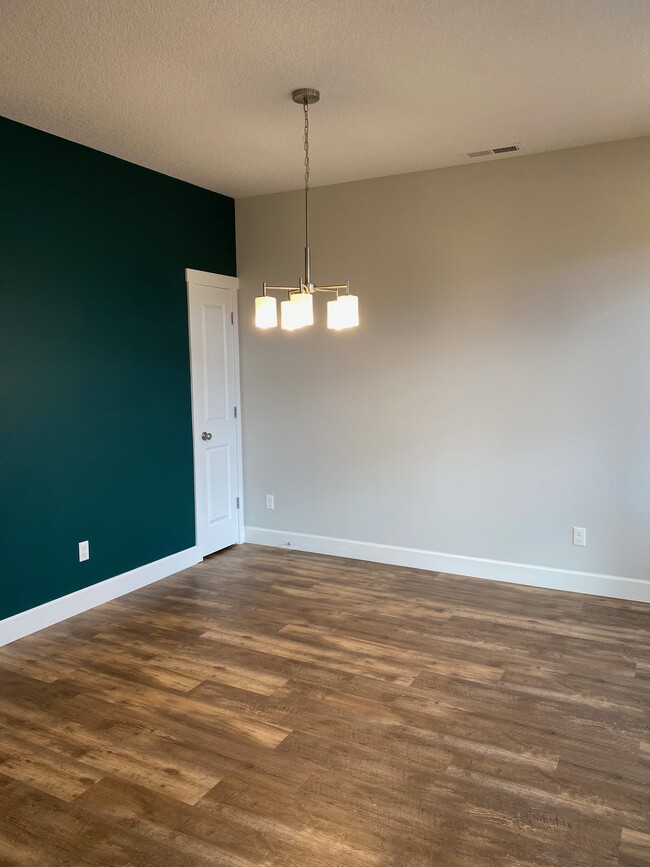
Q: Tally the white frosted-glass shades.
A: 5